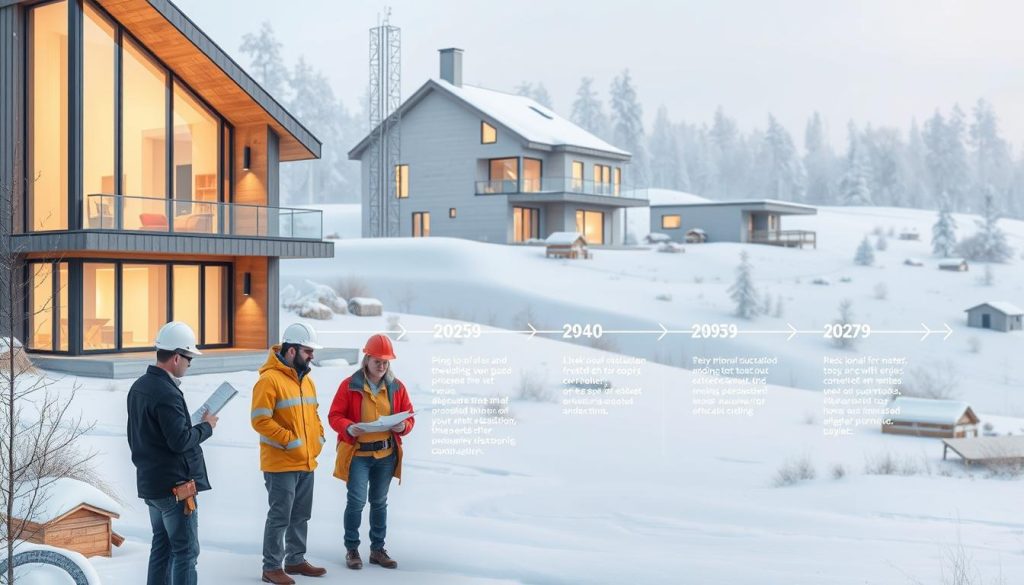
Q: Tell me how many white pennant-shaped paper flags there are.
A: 0